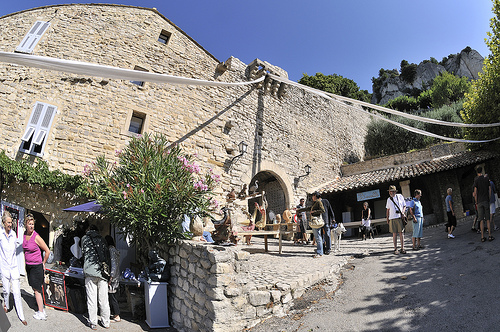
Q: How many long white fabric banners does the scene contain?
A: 3